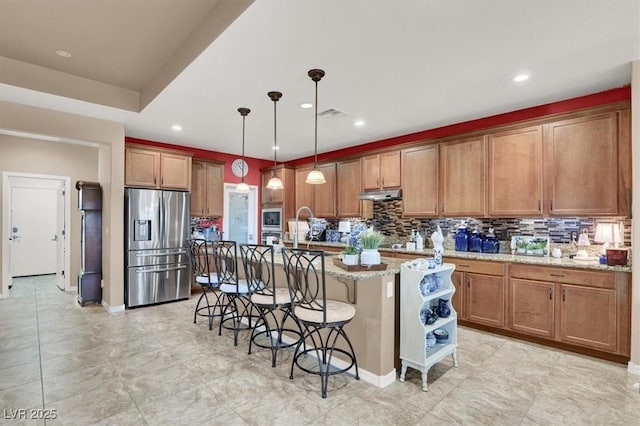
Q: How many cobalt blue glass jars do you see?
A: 3